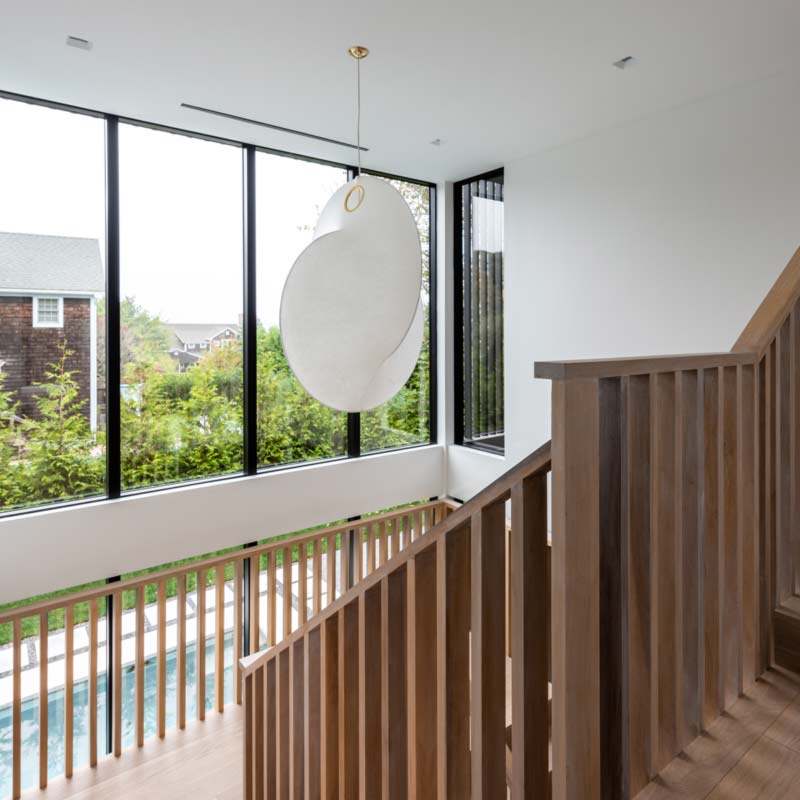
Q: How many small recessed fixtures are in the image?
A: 3